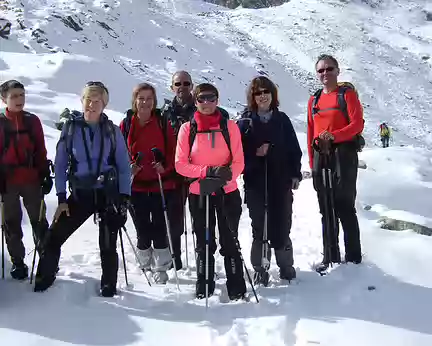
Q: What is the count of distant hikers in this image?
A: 1